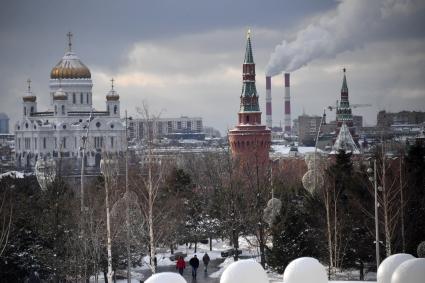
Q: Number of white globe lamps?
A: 5